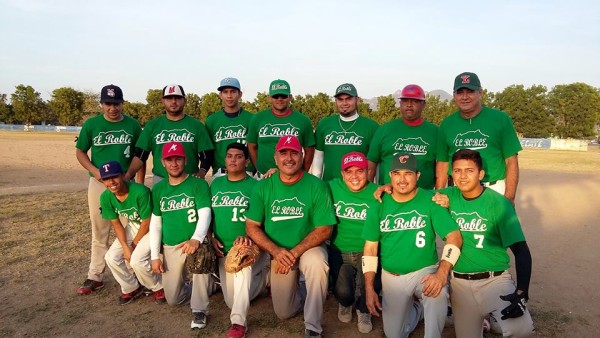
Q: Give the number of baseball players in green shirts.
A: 14